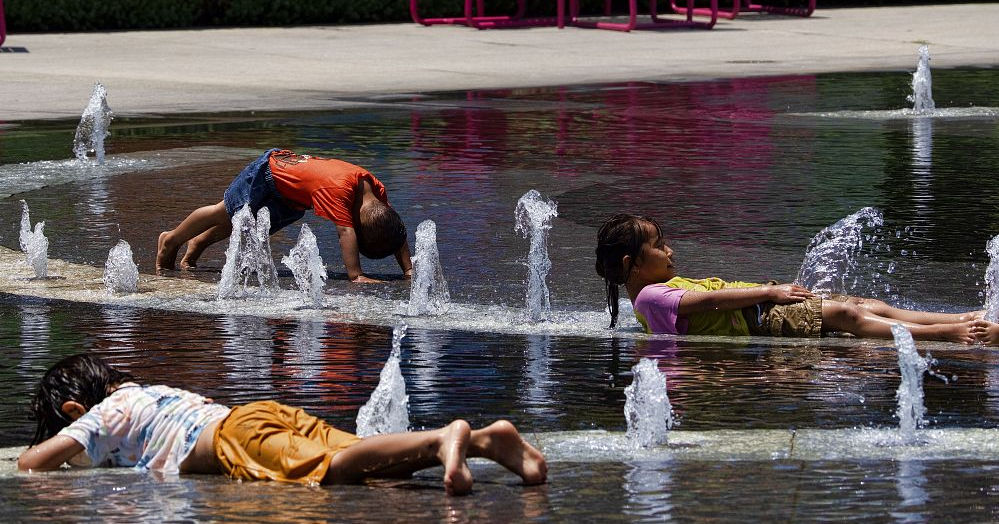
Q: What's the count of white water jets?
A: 13